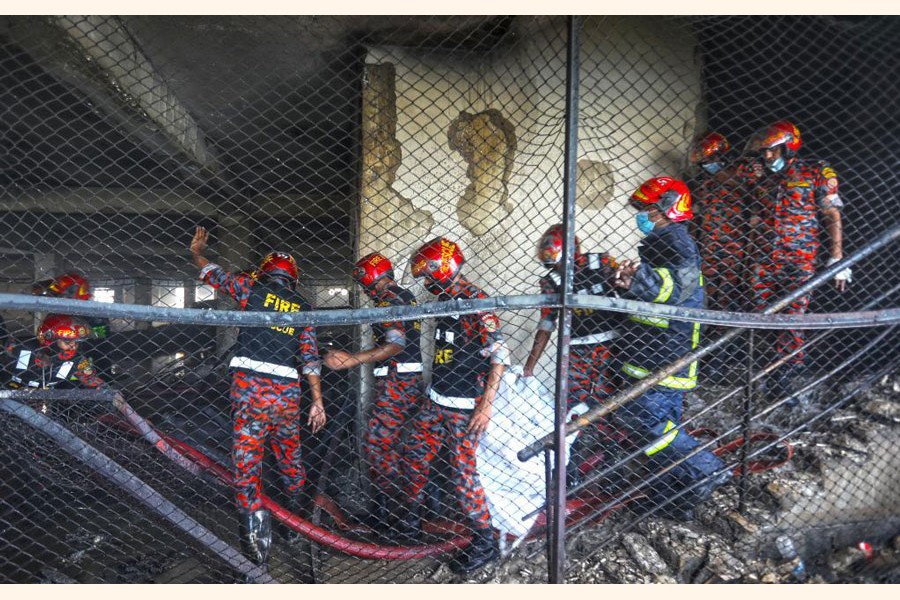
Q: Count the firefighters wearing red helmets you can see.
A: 9